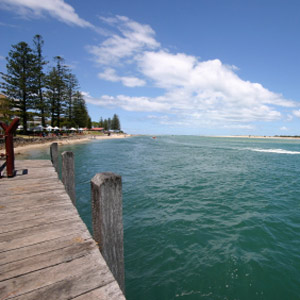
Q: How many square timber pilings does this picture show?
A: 3